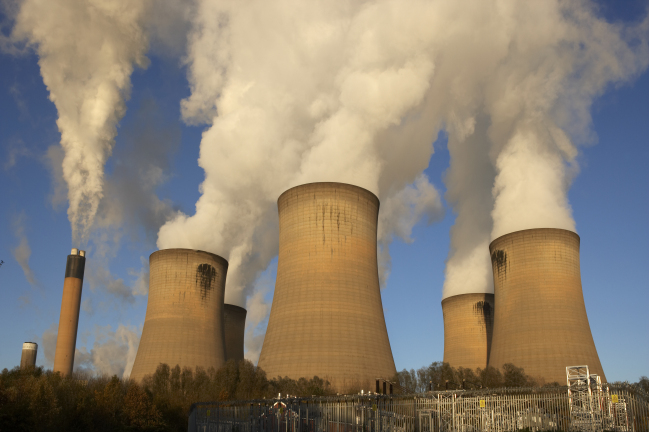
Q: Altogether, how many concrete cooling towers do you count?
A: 5